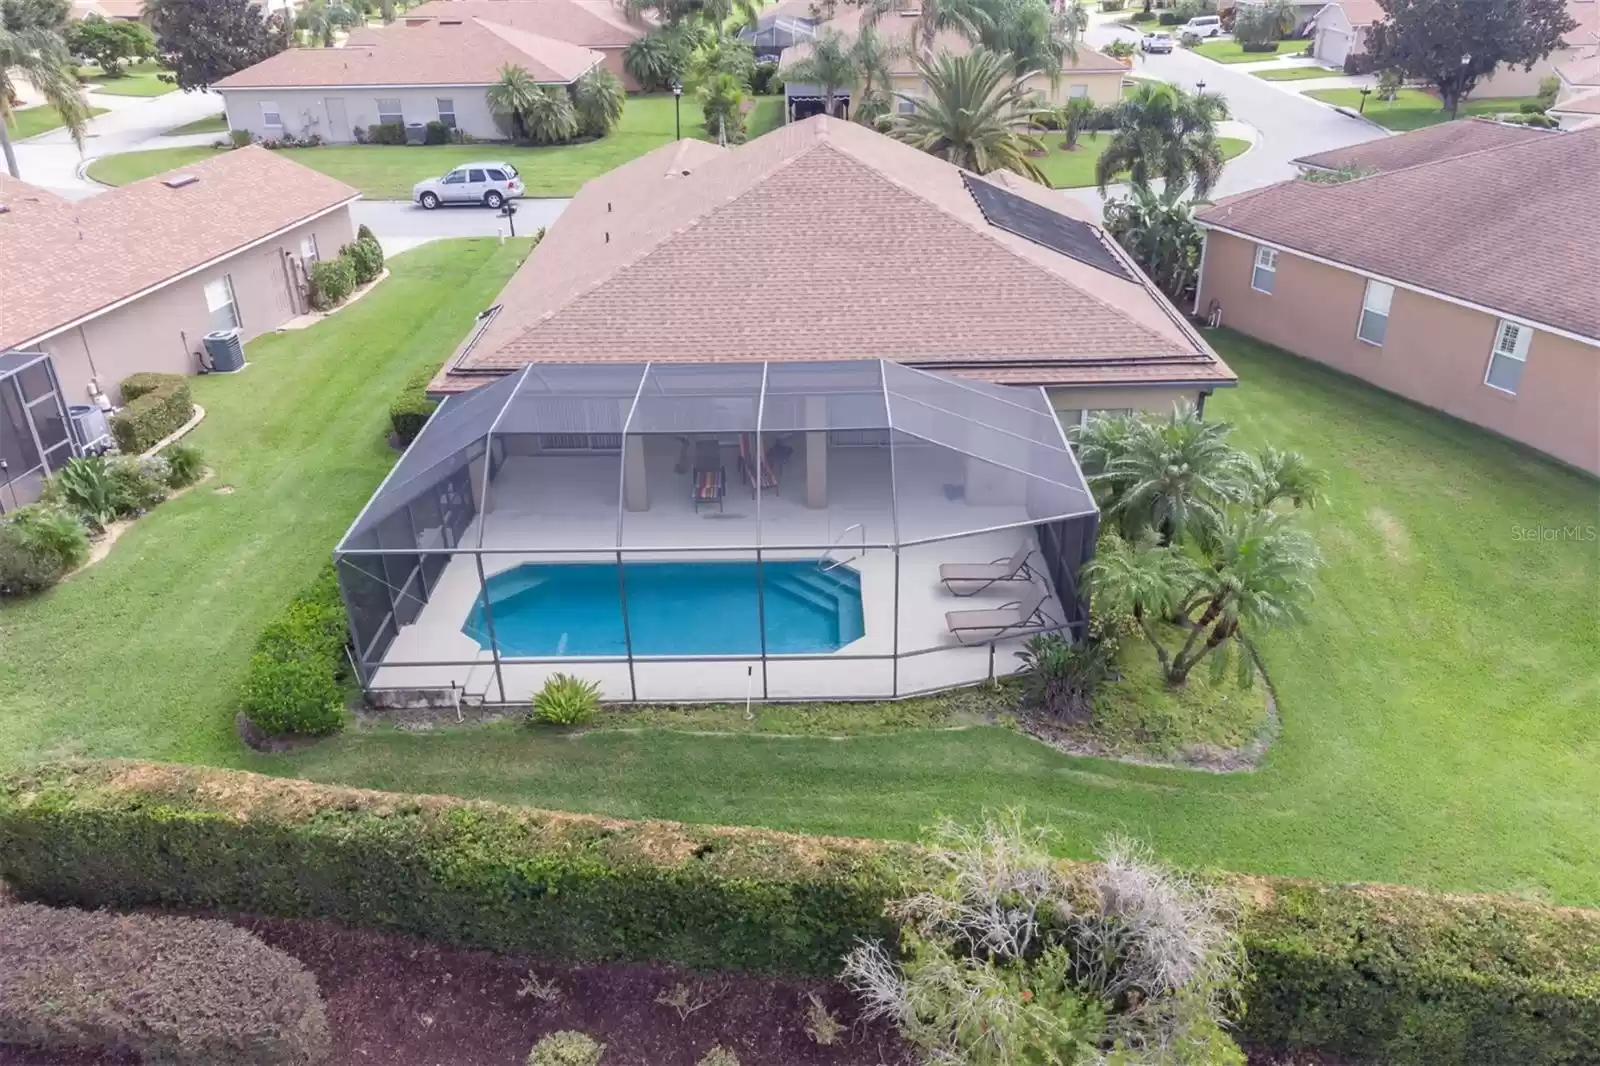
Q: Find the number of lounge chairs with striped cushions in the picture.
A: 2